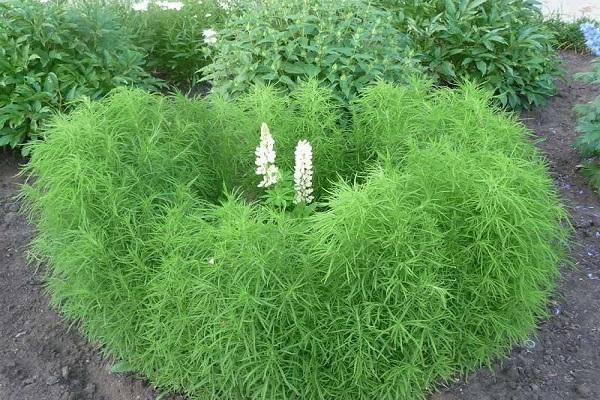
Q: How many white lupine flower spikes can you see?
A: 2